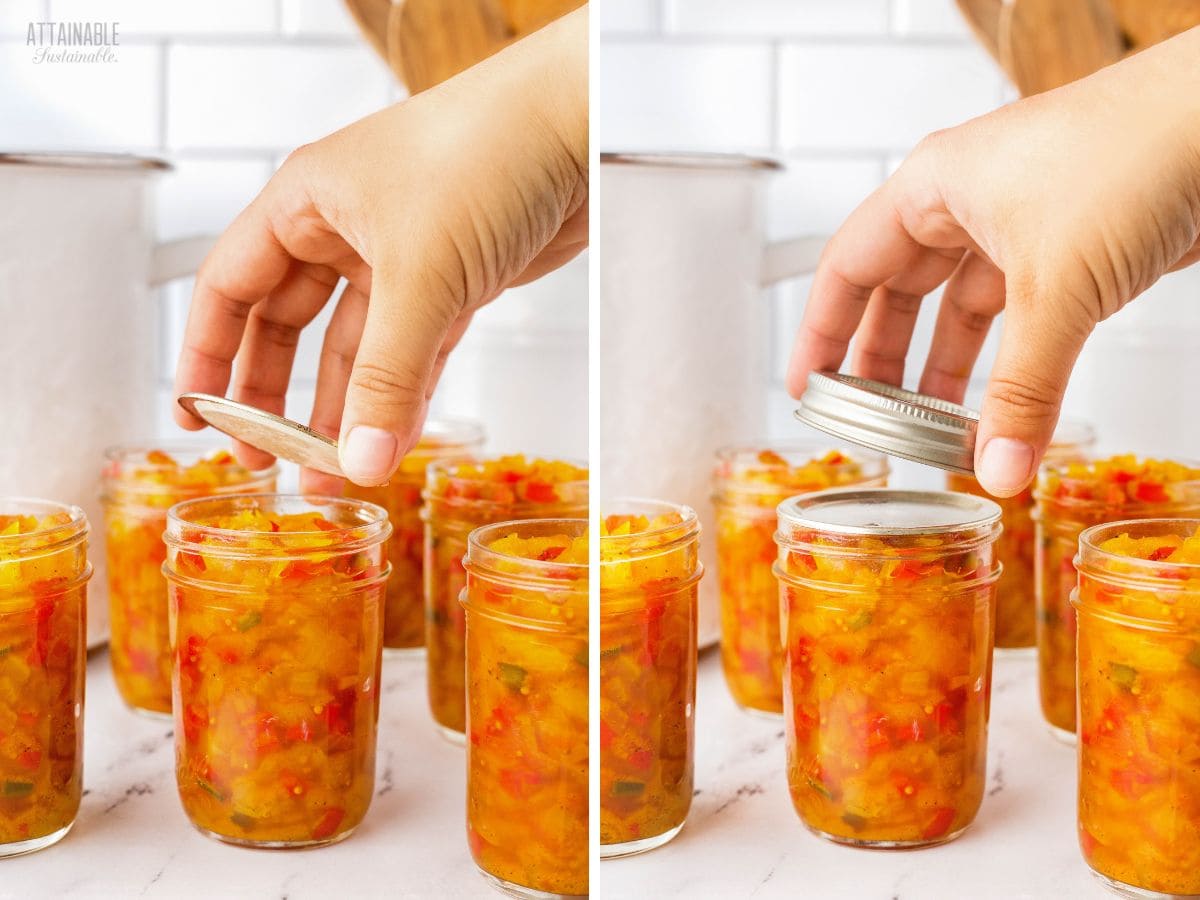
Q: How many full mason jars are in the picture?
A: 12